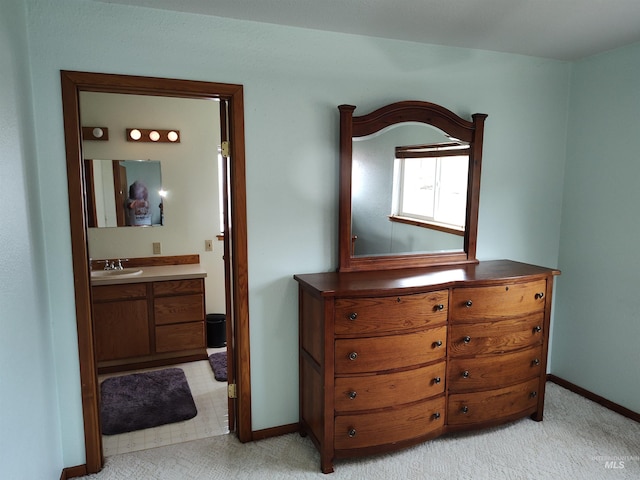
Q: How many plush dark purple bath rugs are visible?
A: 2